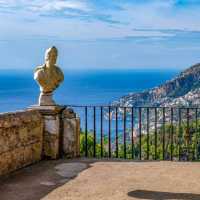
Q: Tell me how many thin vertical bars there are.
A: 15